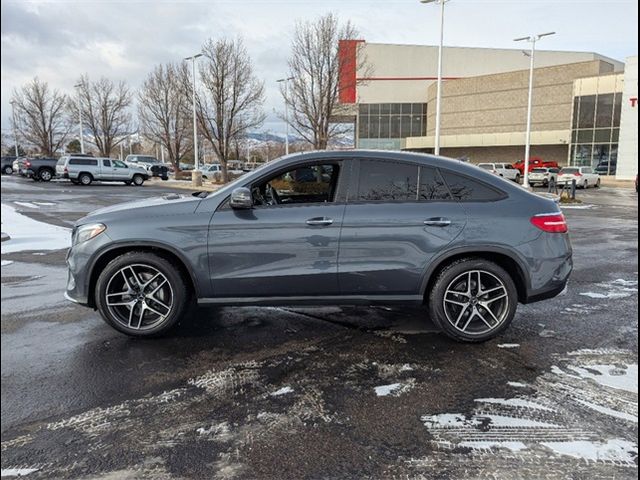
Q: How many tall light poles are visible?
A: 6